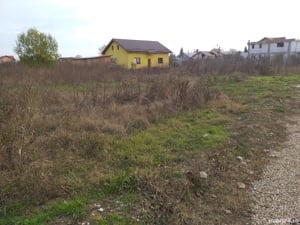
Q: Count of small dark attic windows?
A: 2